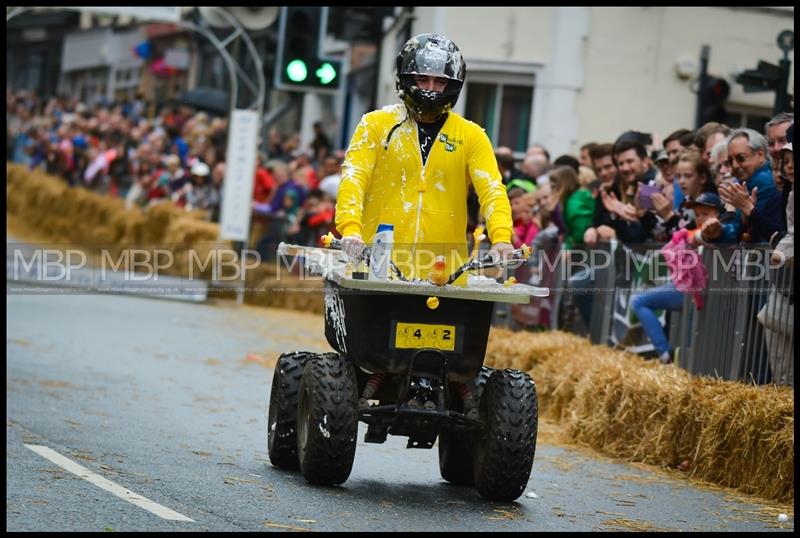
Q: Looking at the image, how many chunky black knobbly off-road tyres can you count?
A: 4